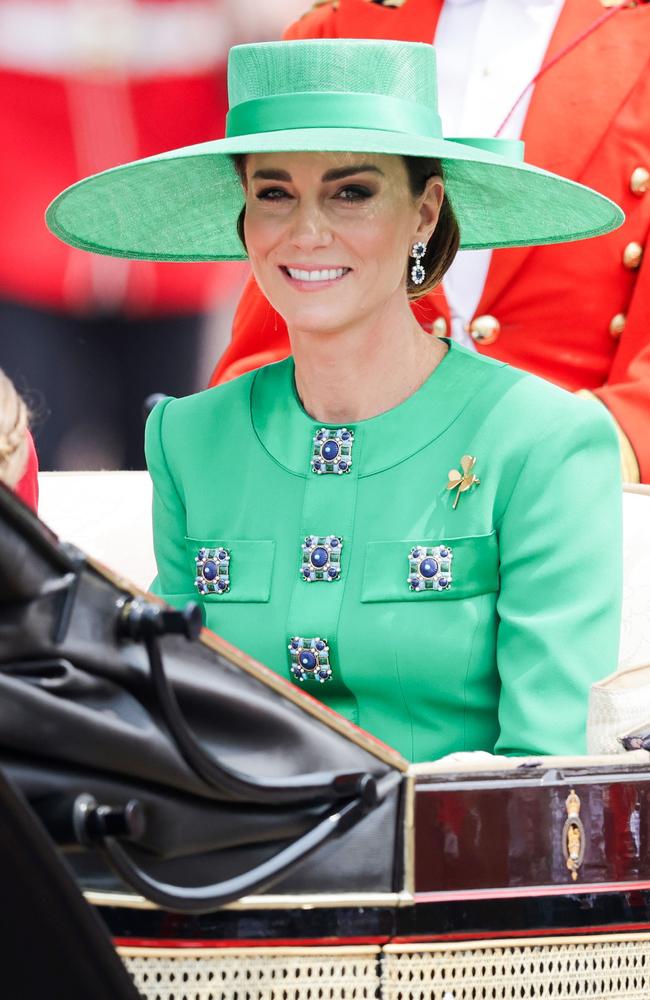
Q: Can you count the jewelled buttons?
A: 5